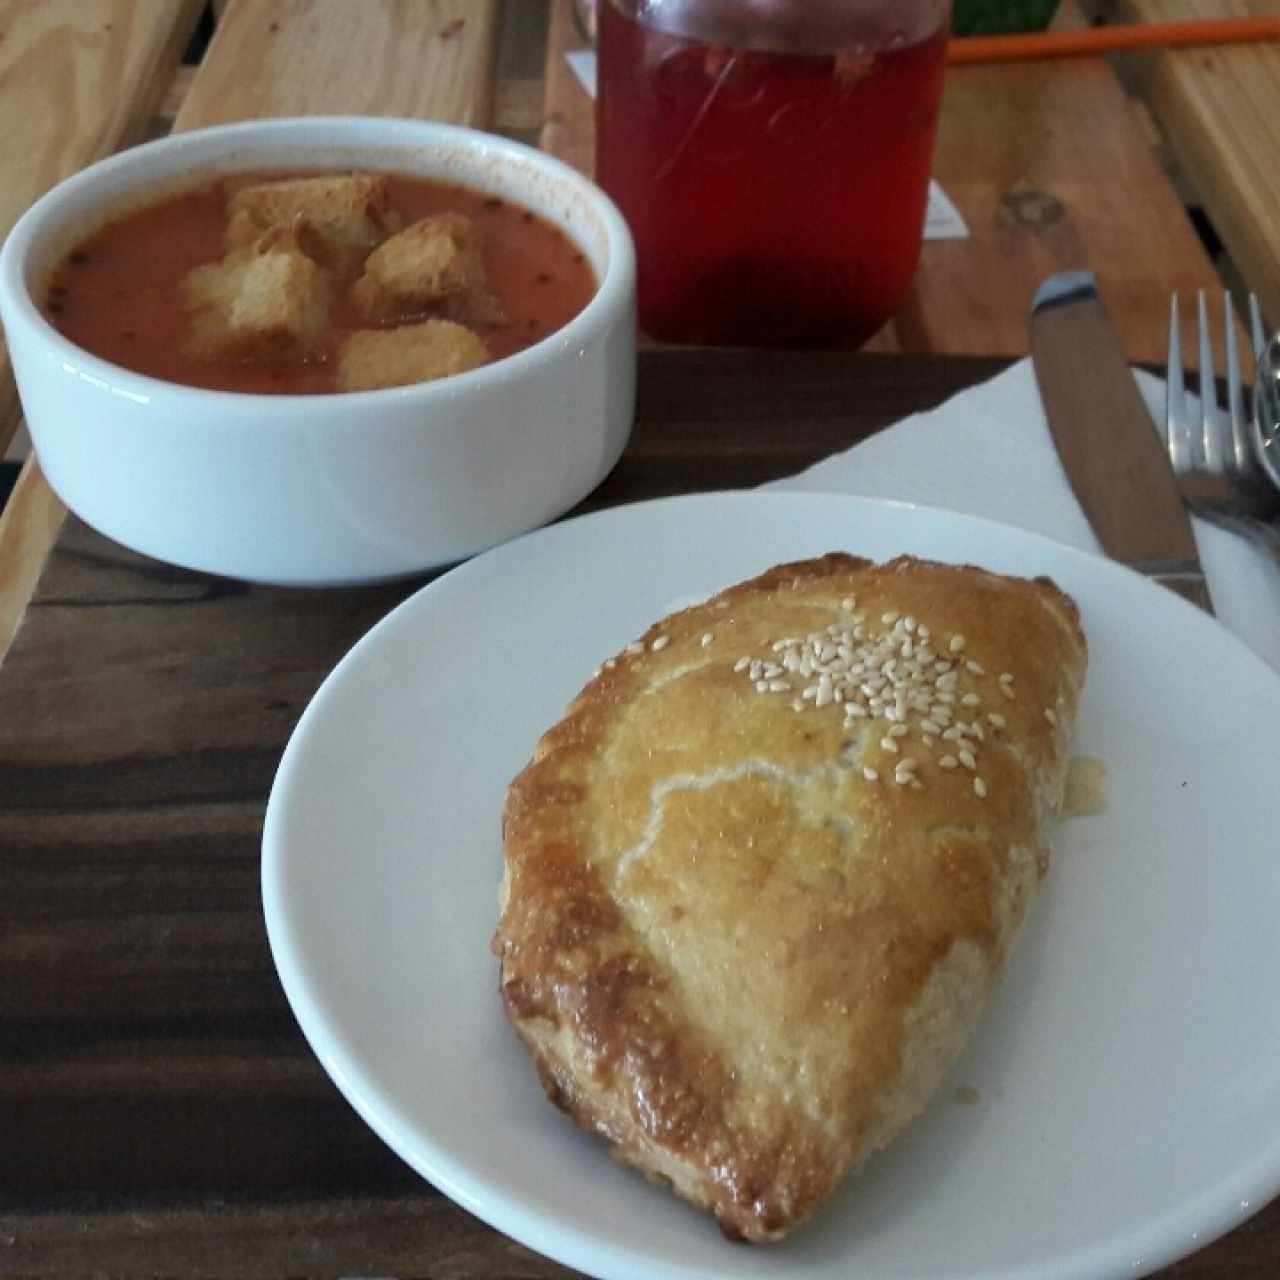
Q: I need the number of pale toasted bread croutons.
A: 4